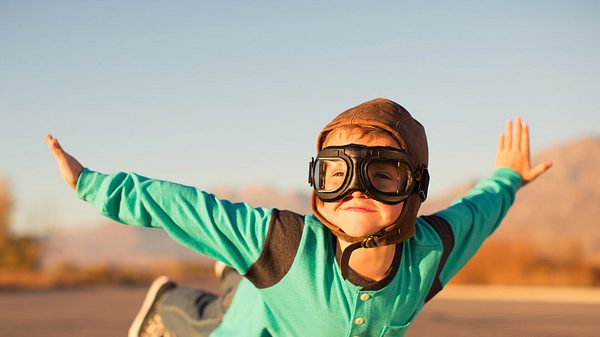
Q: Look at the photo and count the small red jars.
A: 0